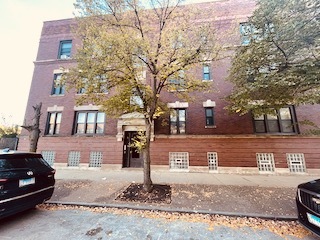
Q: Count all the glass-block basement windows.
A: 7